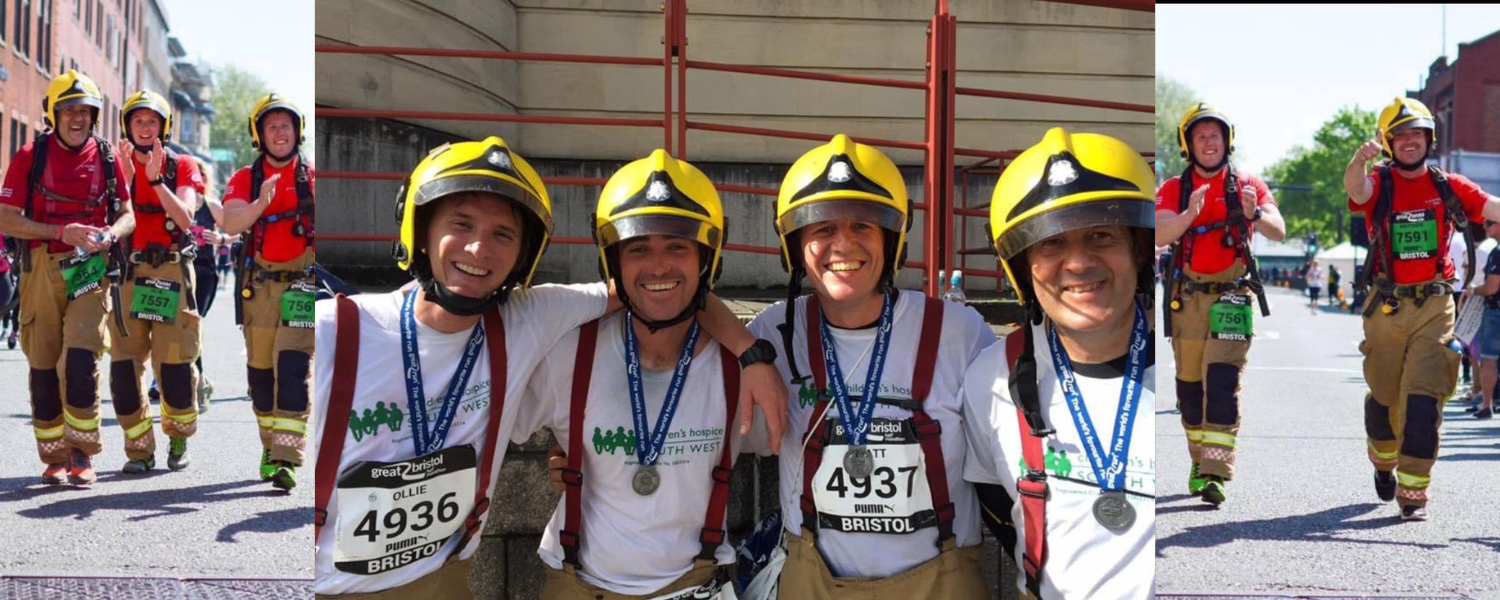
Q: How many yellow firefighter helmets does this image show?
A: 9